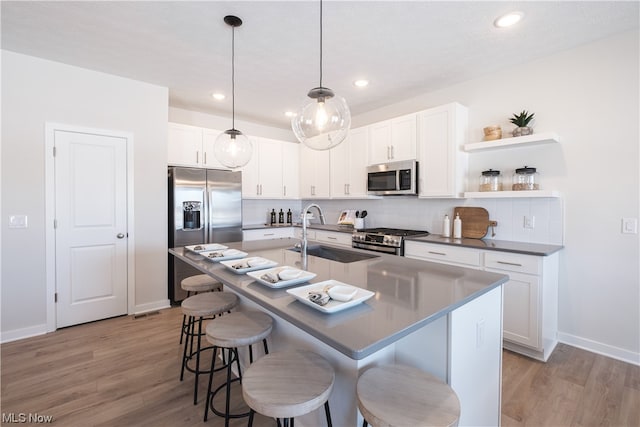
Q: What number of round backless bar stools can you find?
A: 5